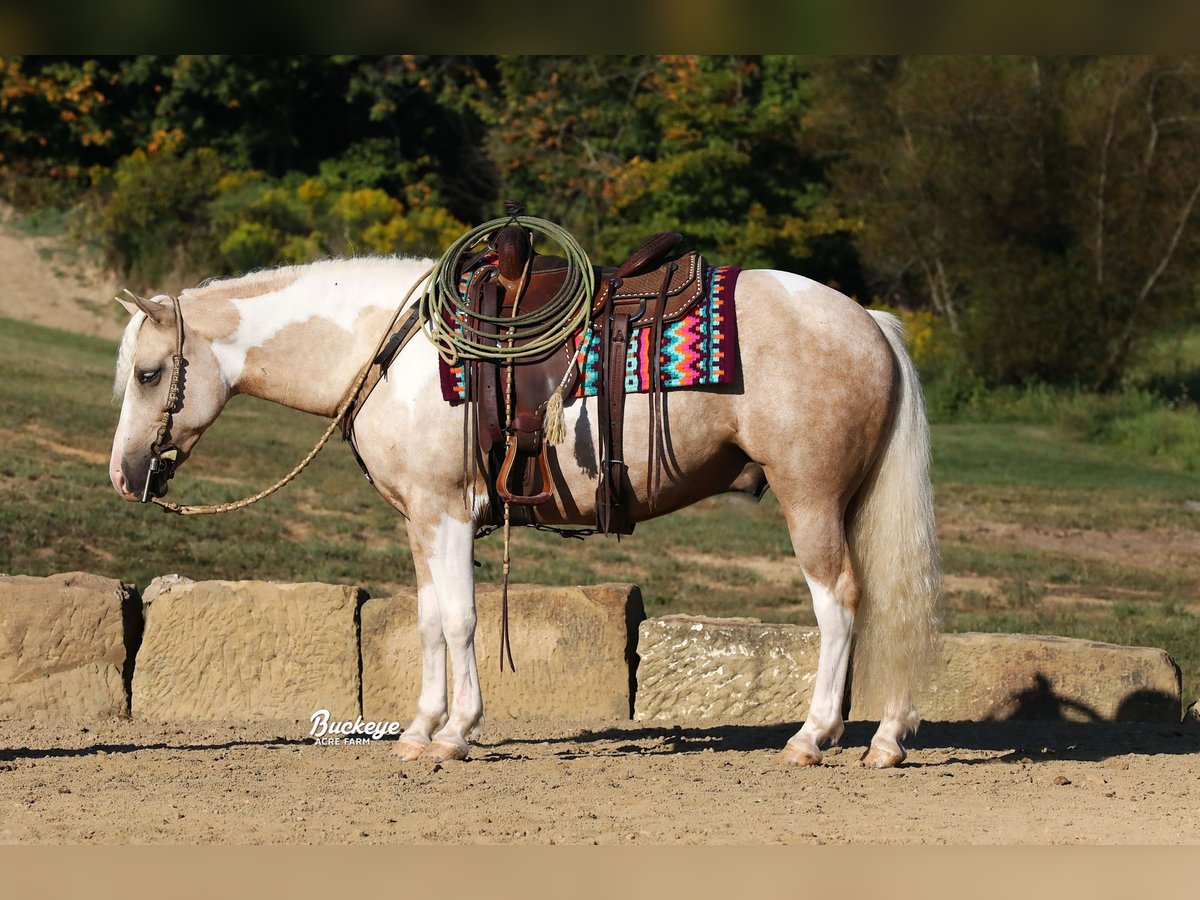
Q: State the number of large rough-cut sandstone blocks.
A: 5